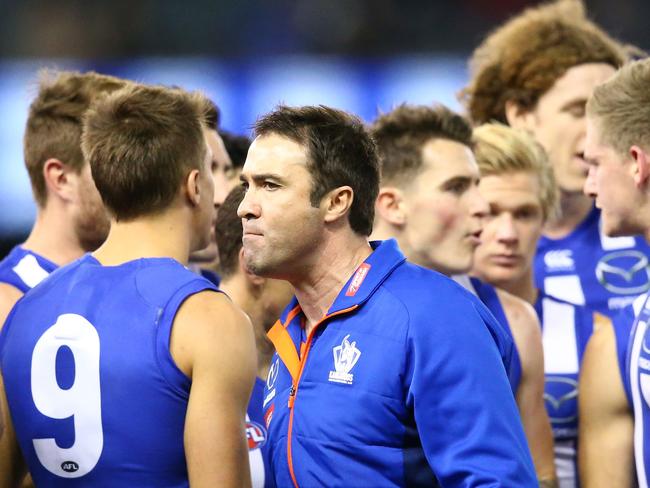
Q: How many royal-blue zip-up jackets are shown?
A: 1